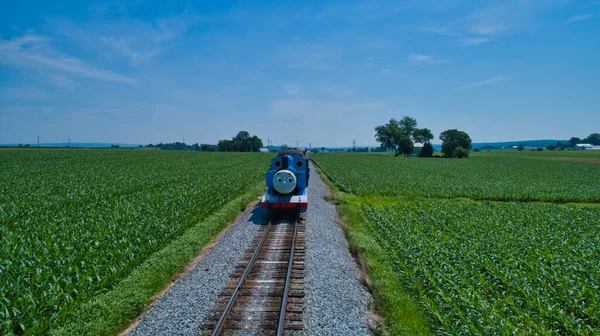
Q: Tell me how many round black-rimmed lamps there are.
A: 2